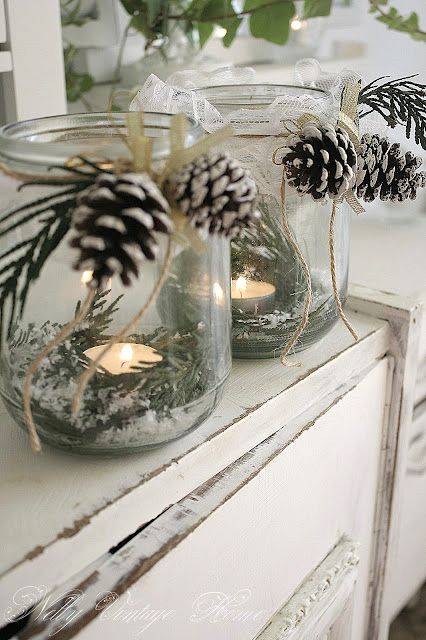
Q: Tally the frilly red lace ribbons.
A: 0